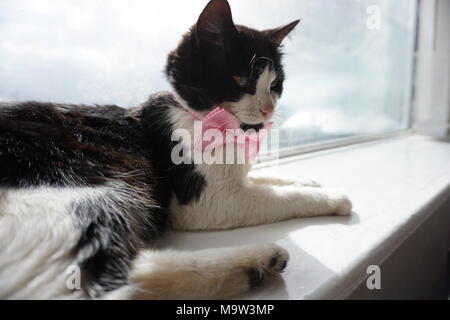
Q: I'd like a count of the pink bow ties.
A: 1